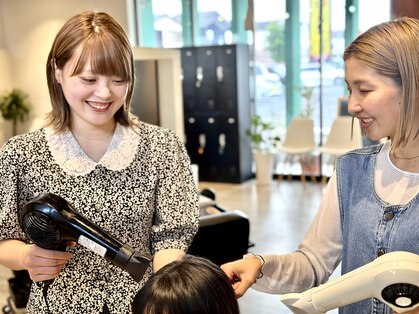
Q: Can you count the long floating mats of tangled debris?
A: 0